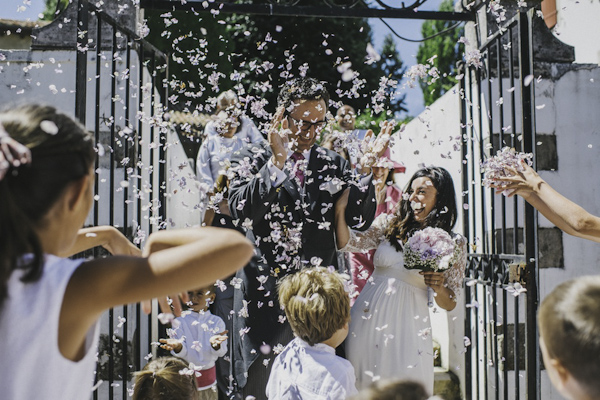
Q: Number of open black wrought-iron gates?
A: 2